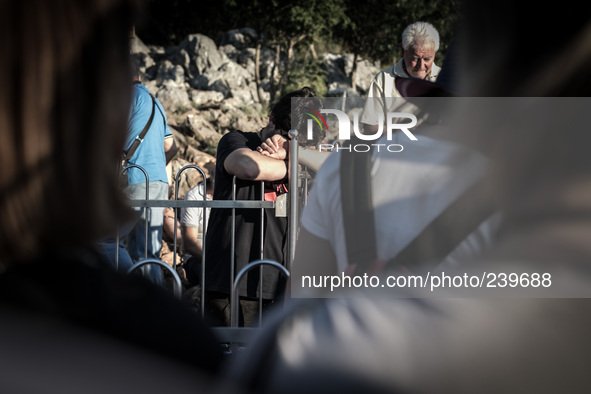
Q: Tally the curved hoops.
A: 4